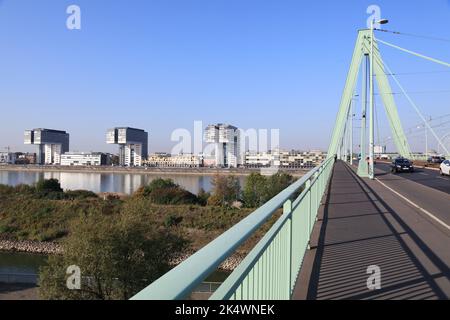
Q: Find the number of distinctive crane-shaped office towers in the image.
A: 3